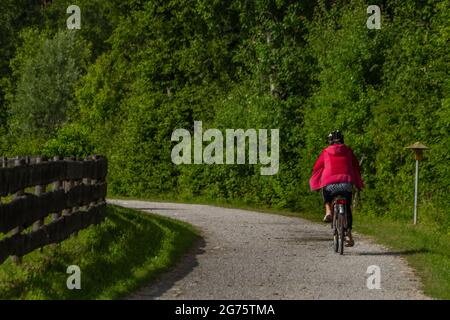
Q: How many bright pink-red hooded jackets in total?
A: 1